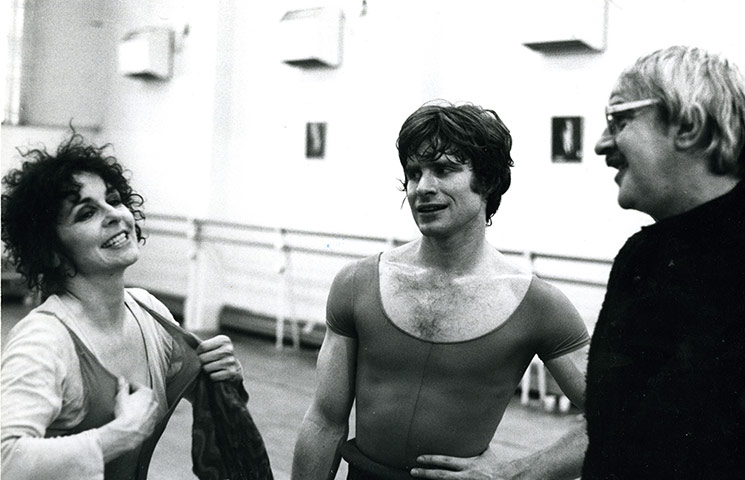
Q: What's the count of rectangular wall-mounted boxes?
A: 3